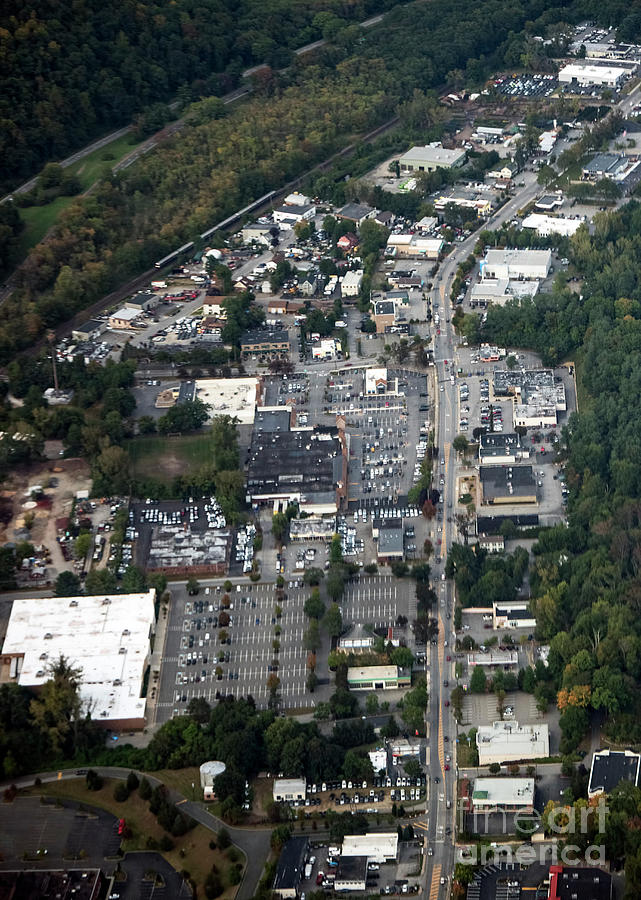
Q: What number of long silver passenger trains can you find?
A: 1